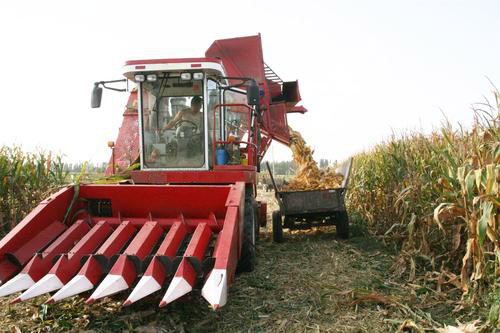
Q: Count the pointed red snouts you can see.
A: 7